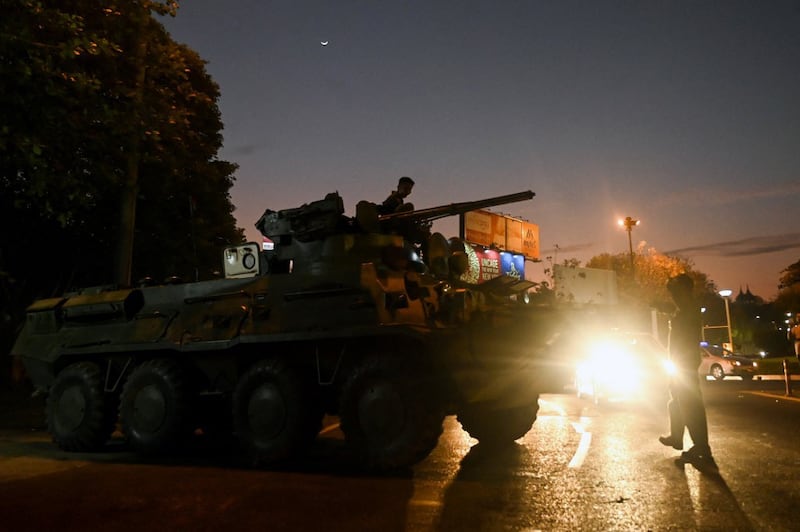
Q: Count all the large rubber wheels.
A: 5